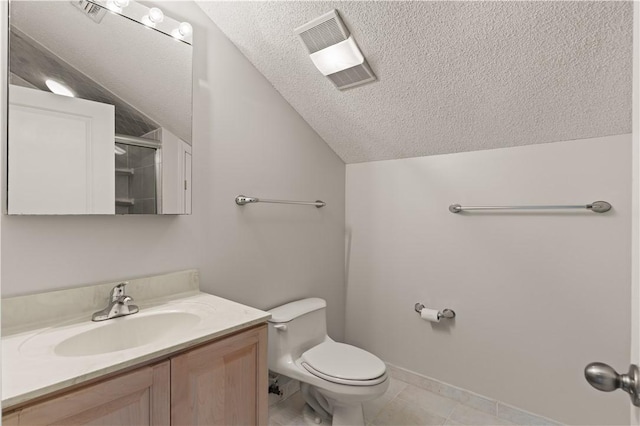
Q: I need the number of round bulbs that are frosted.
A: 3